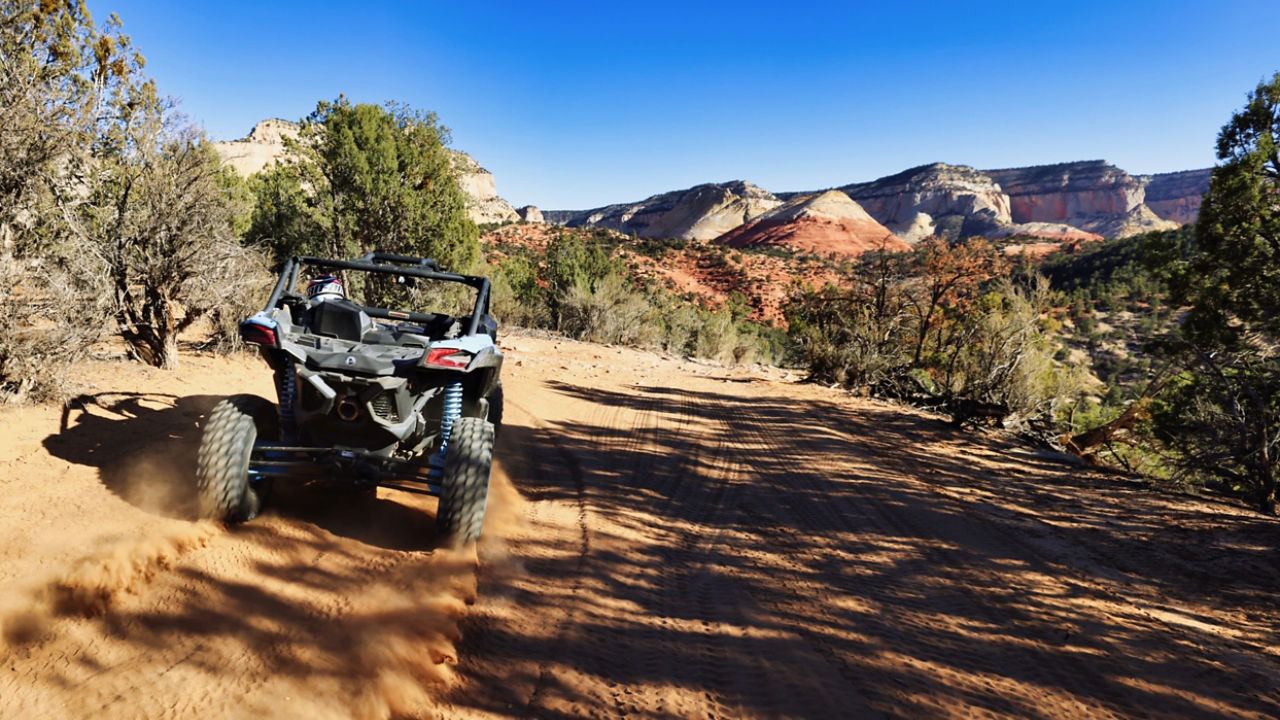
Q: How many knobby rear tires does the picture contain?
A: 2